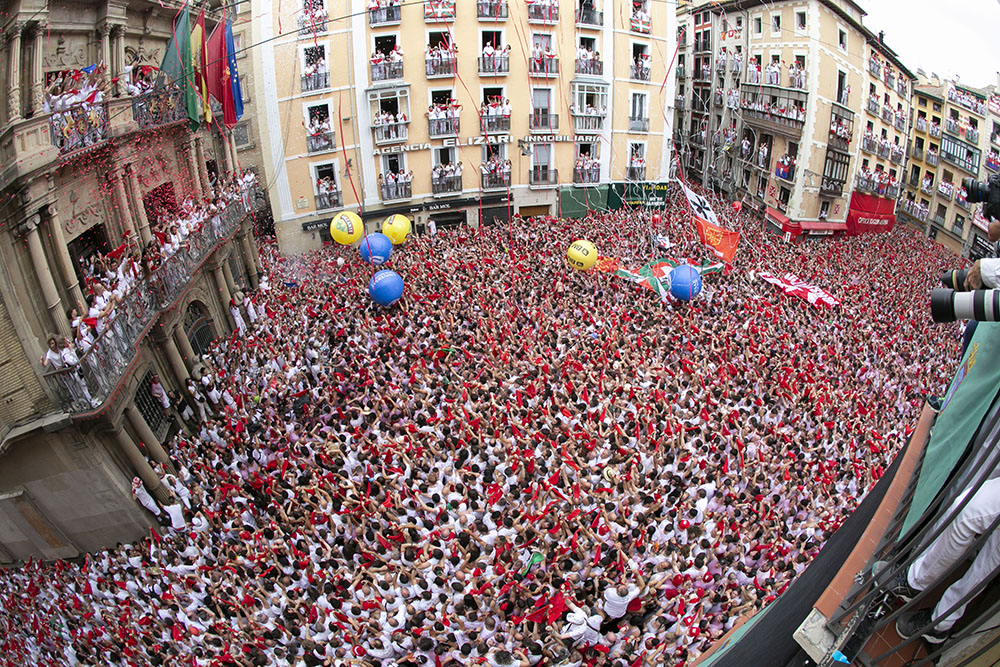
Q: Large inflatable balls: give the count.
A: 6